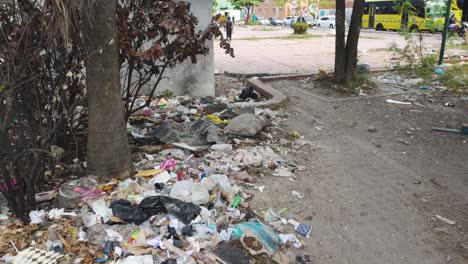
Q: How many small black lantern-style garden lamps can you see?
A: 0